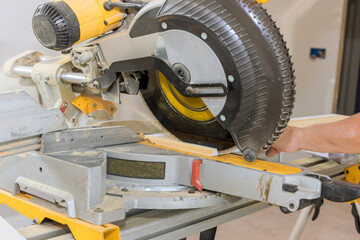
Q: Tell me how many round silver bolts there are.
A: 4